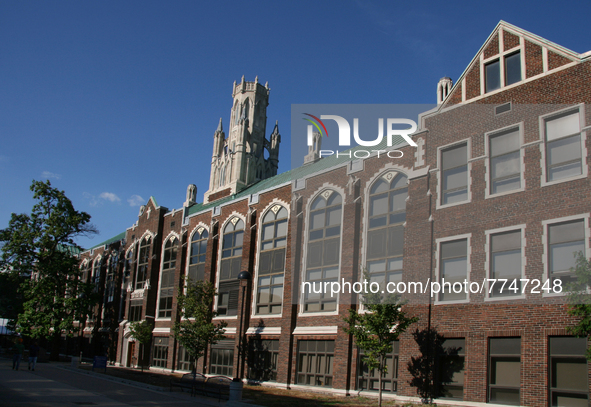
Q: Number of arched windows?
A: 11